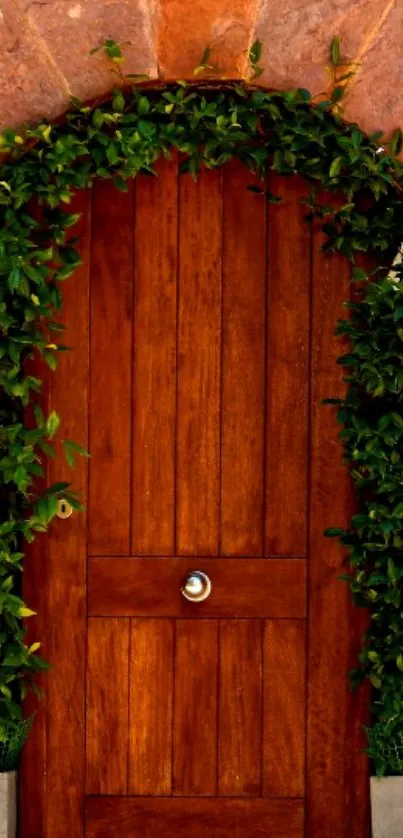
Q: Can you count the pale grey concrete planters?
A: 2